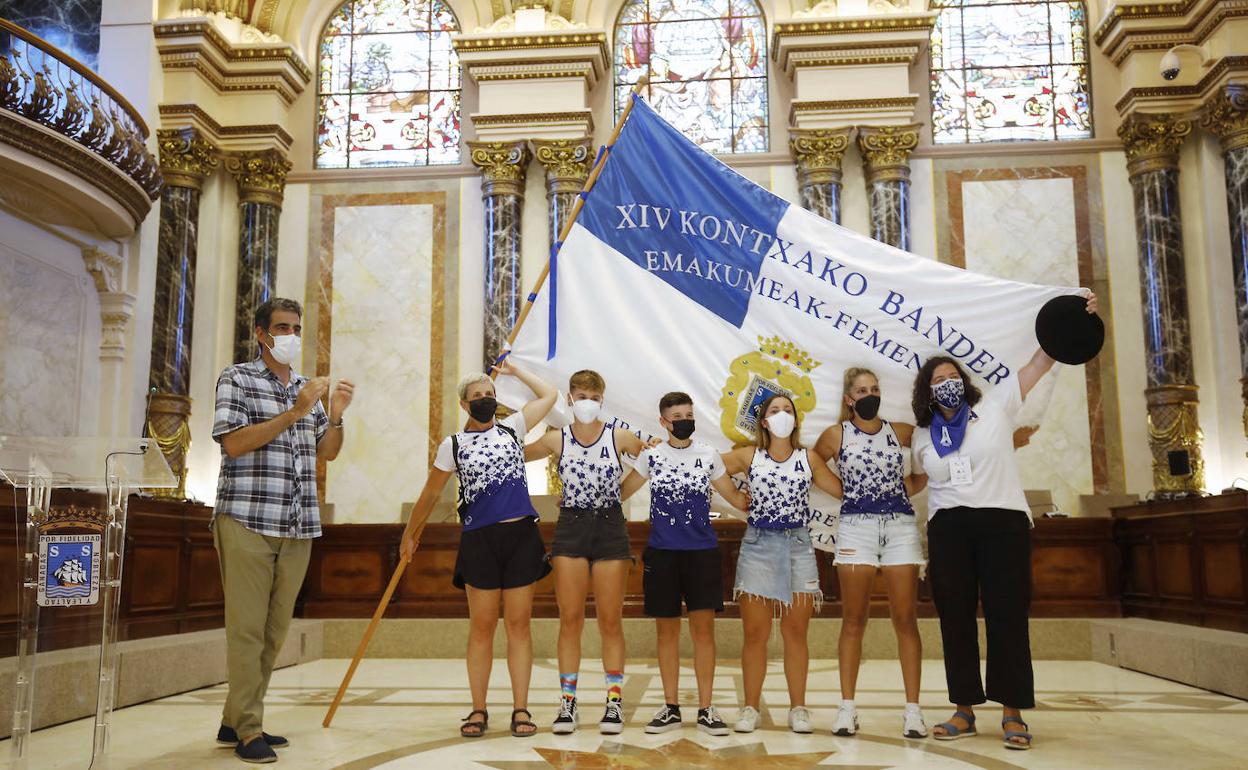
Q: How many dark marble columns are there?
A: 8